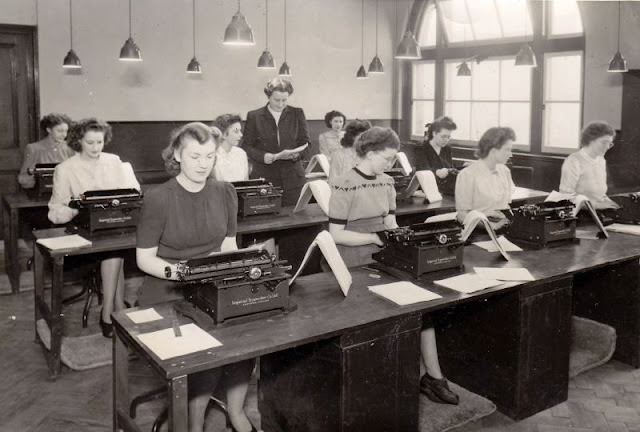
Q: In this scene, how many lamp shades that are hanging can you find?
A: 12